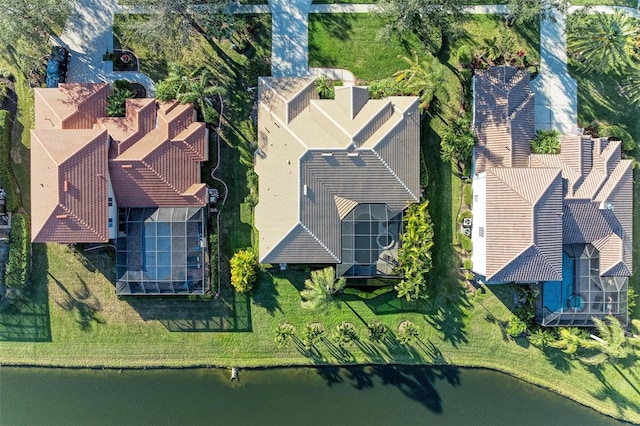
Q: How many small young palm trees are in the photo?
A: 5